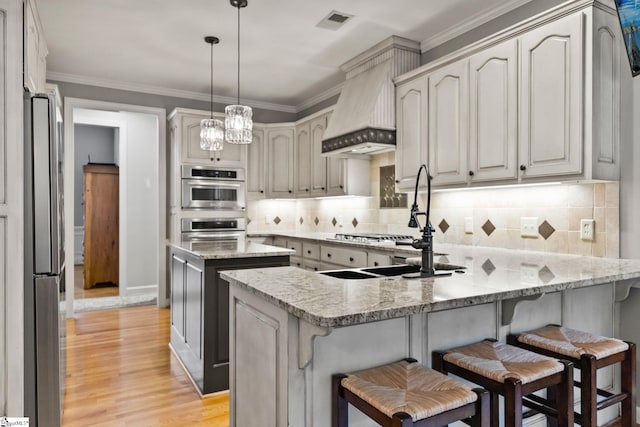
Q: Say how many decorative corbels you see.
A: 3